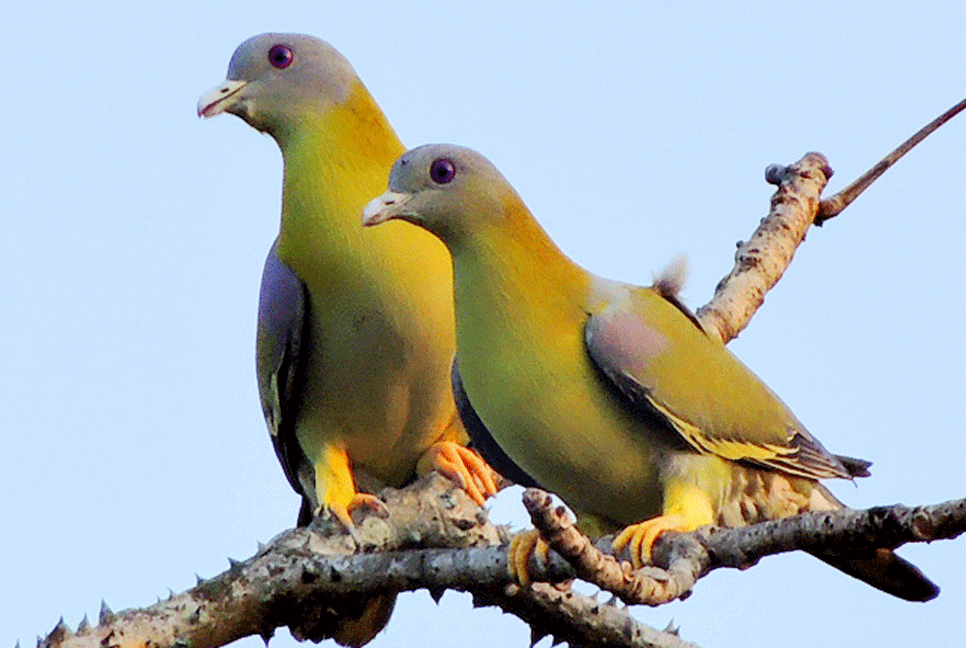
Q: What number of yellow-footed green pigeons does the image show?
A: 2